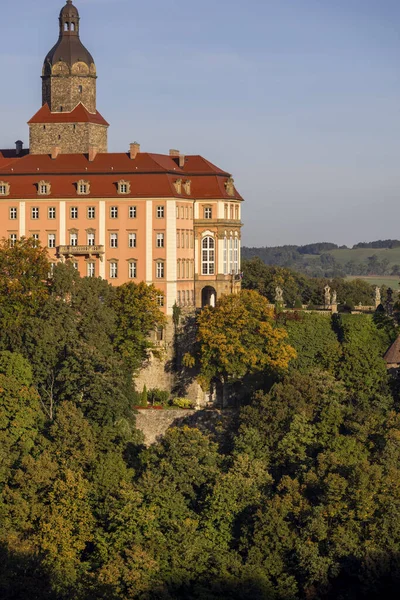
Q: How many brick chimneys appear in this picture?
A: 5